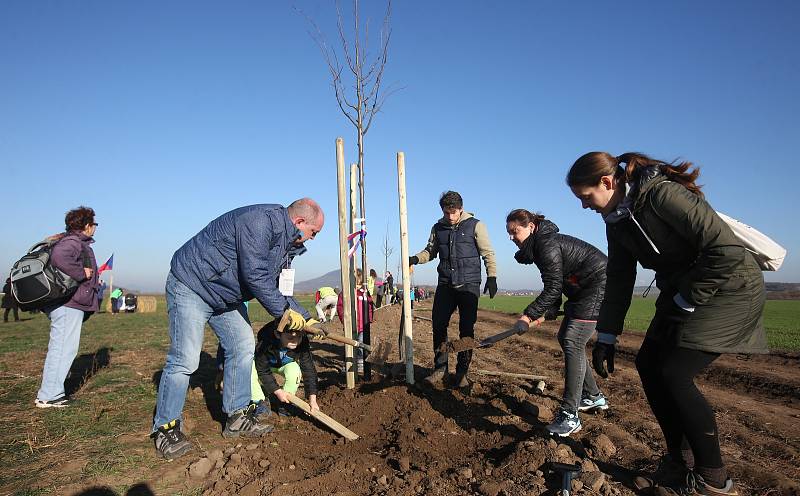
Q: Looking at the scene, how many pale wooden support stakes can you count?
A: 3